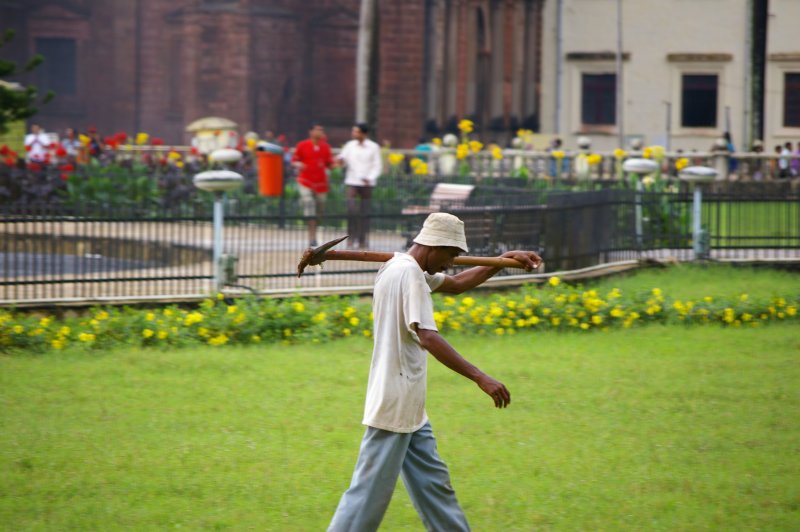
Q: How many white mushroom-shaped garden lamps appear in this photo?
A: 4